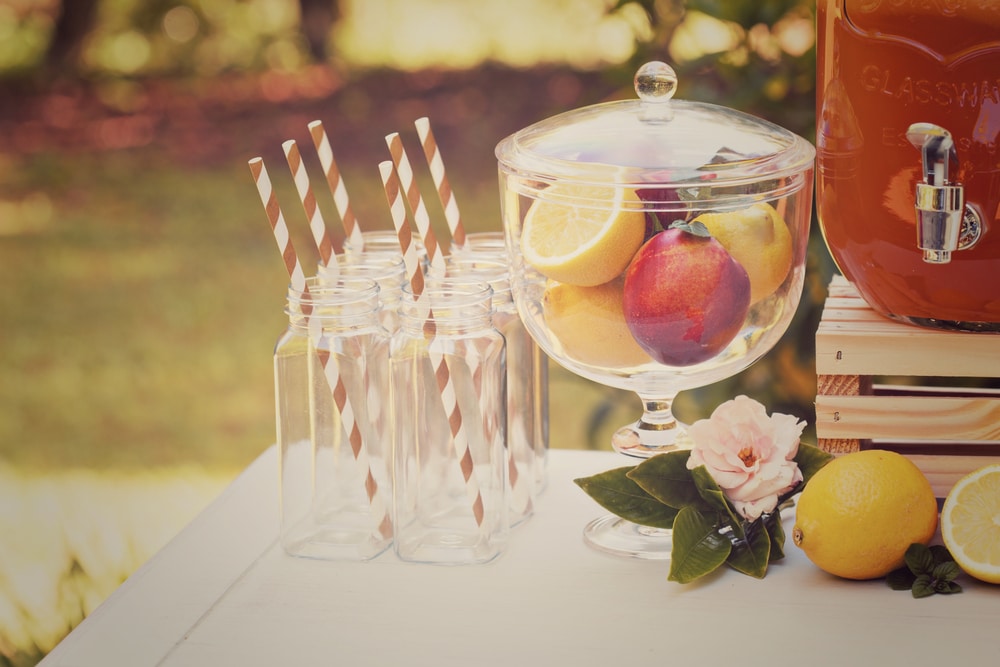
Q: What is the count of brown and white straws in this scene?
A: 6